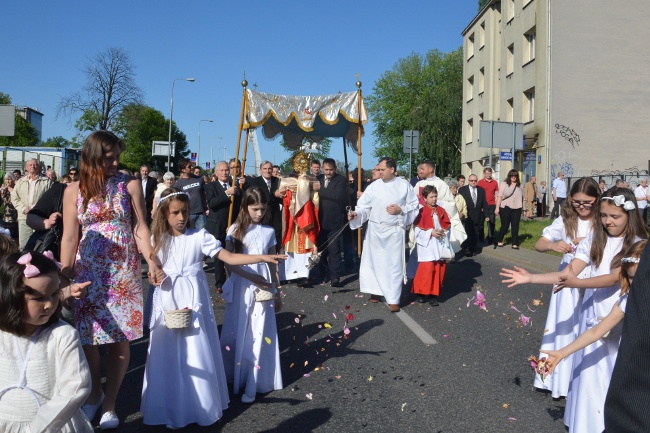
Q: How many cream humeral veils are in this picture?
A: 1